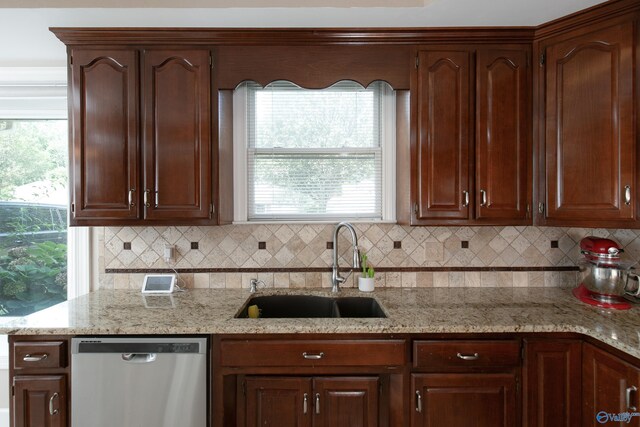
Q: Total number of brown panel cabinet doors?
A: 11